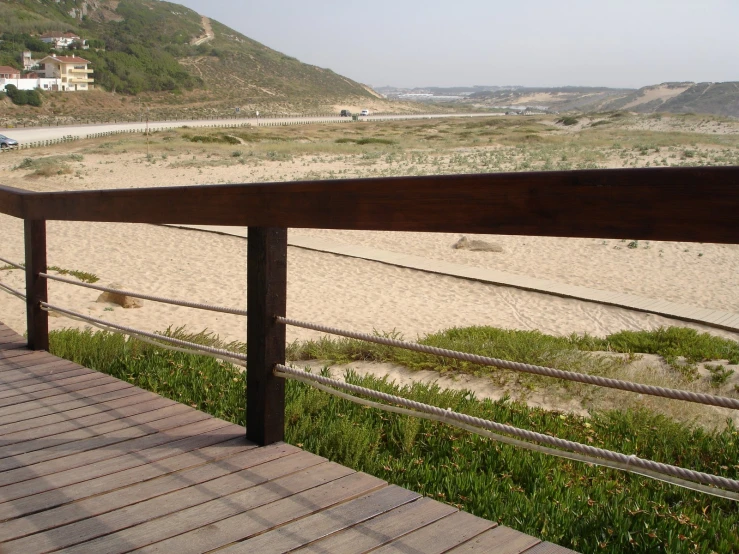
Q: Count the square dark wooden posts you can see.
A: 2